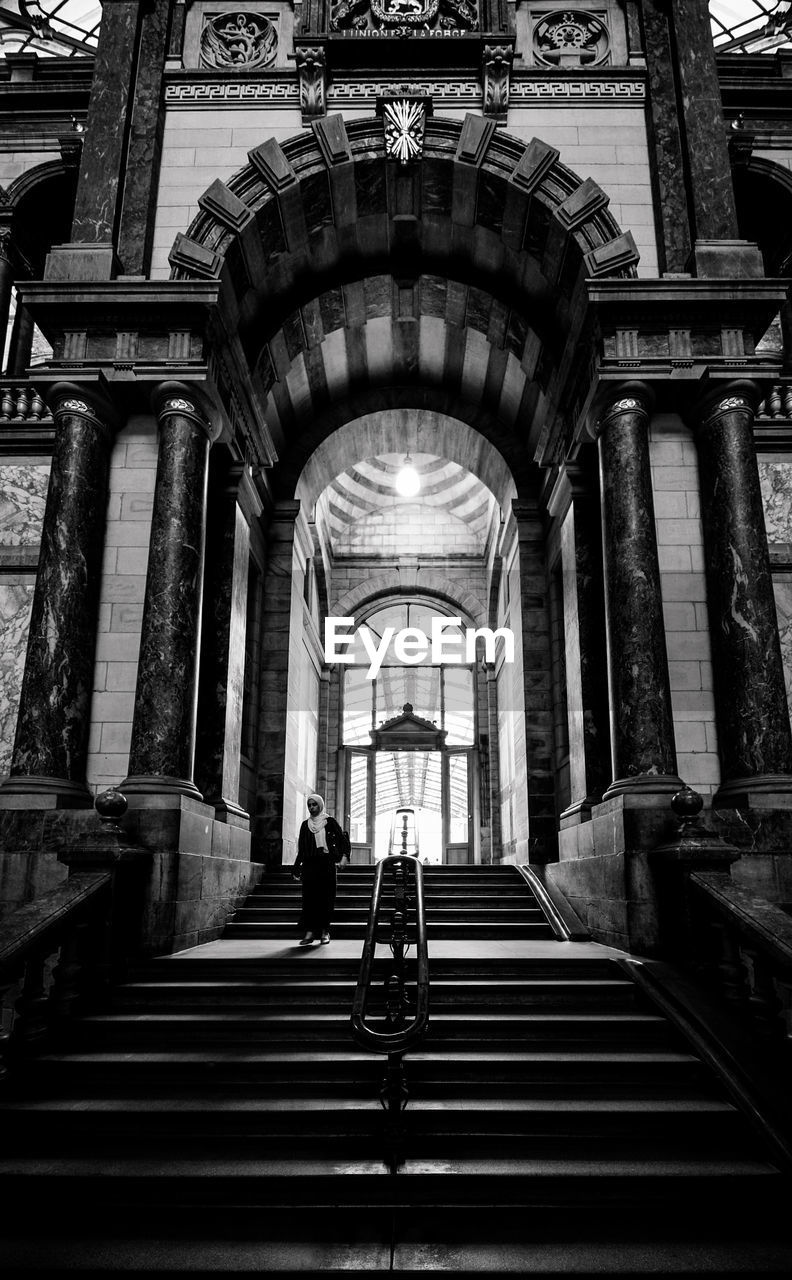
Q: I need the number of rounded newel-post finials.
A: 2